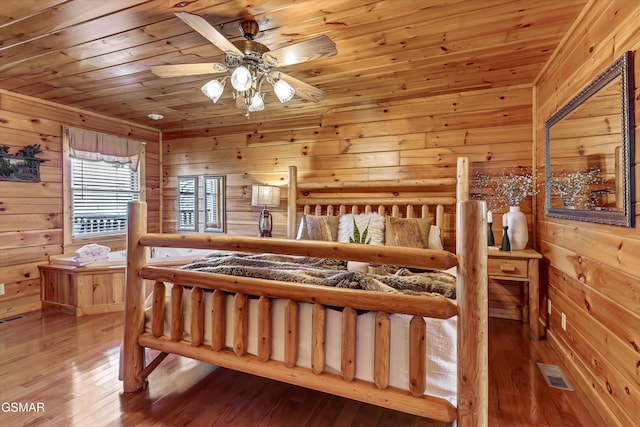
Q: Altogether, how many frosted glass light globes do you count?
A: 4